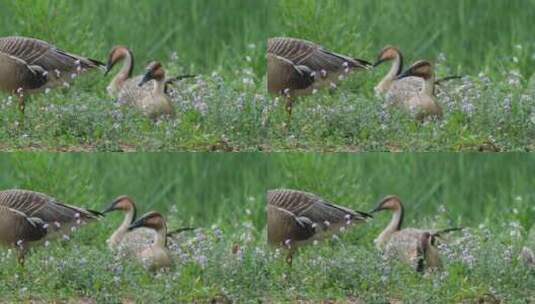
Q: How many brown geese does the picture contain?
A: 12